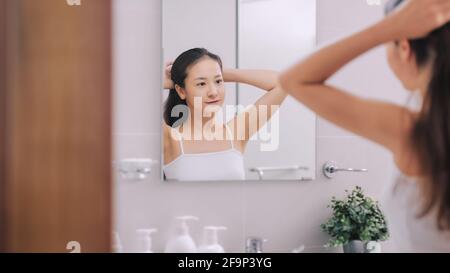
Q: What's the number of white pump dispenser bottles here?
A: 3